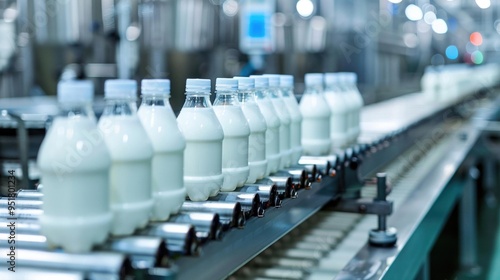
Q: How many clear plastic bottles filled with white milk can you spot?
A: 12